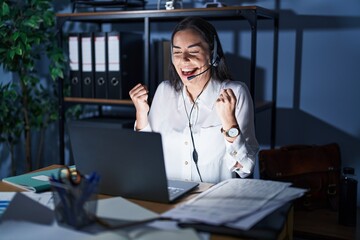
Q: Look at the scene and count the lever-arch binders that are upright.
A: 4